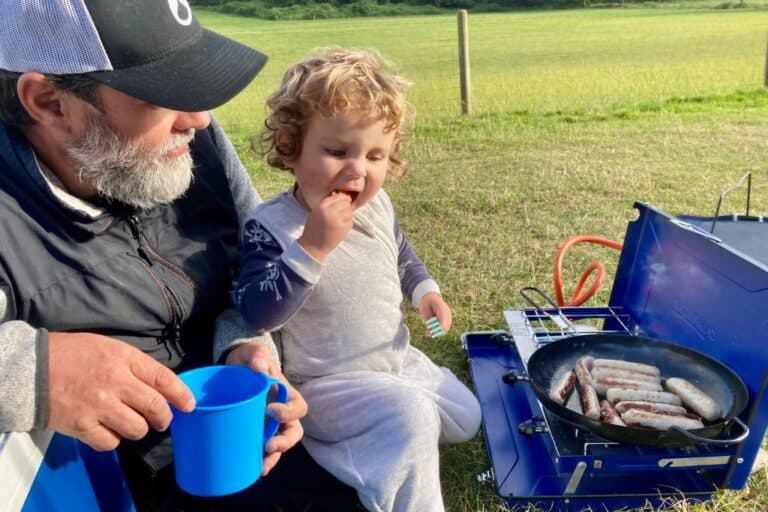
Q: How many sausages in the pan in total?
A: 11